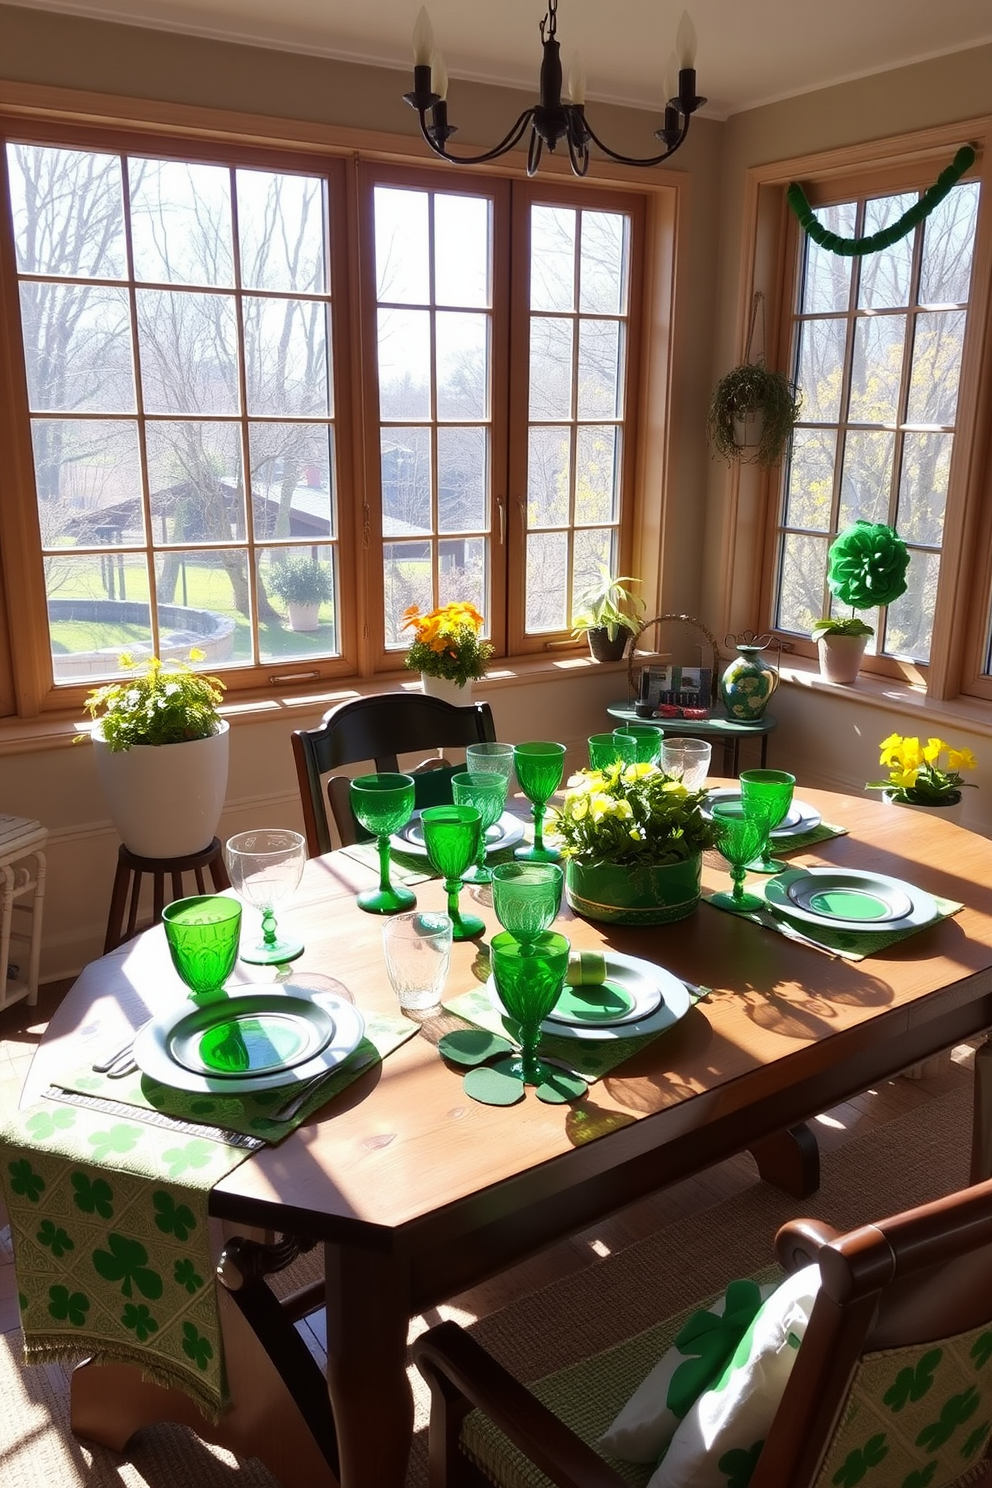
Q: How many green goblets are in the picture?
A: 11